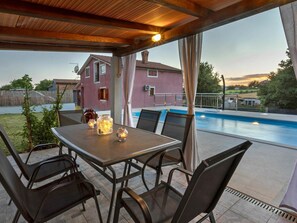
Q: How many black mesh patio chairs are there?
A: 6